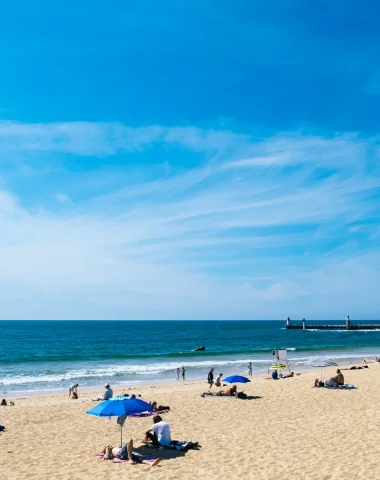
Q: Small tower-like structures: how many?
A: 3